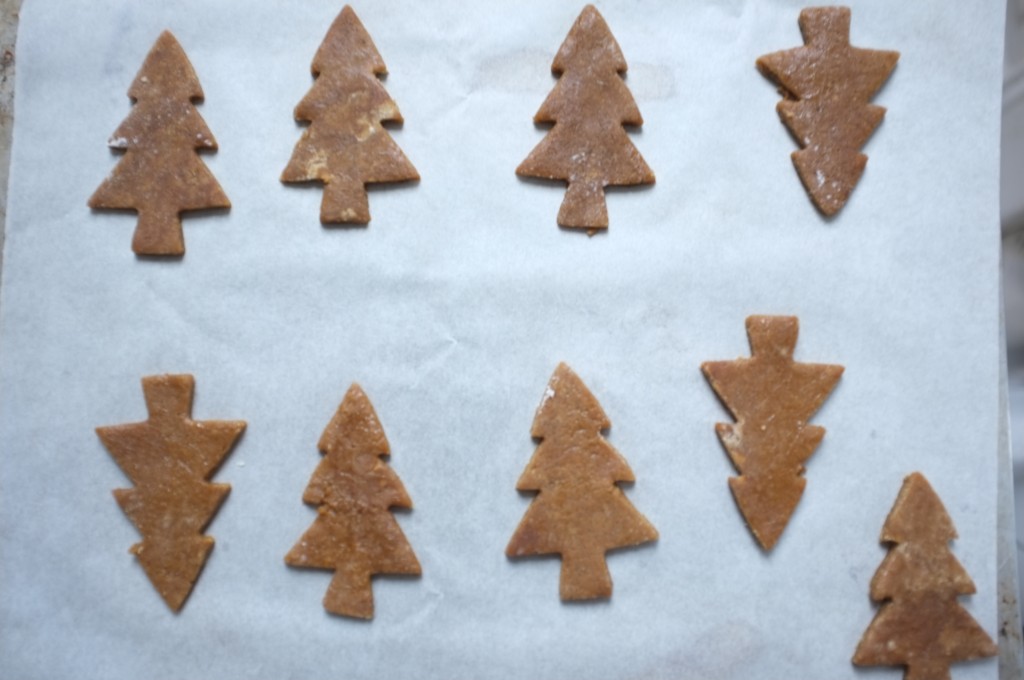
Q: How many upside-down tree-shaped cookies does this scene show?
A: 3